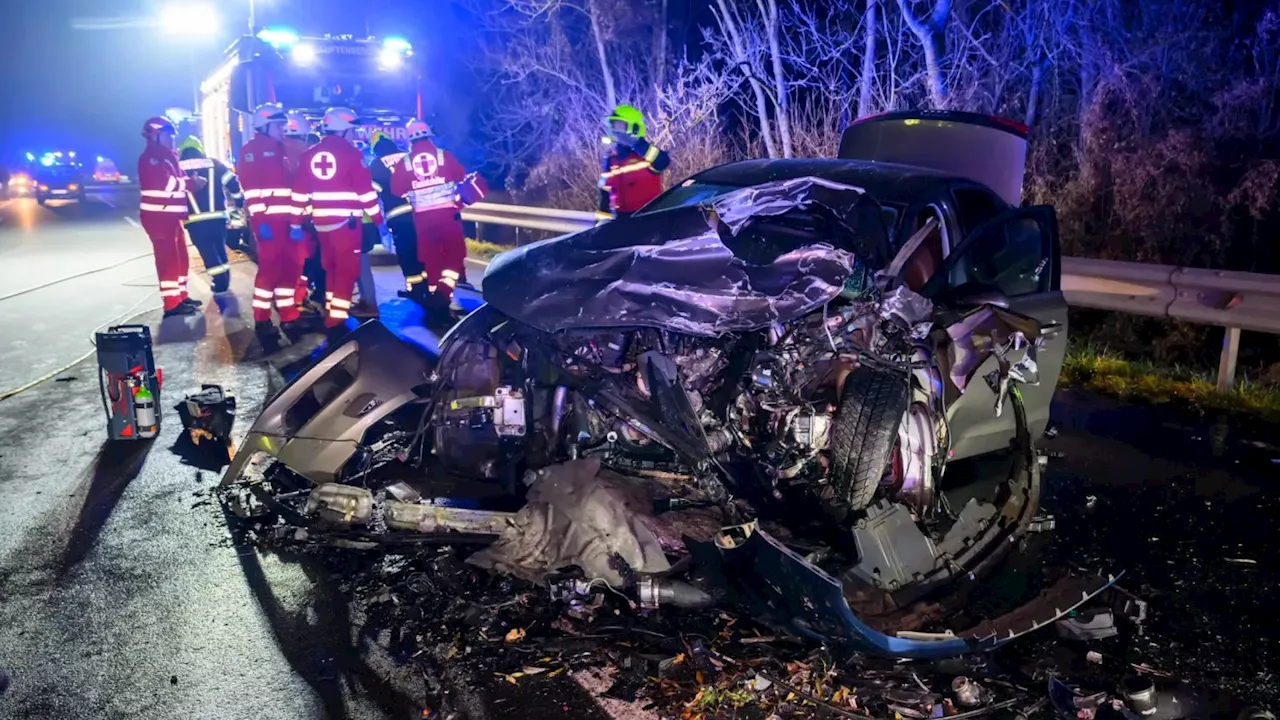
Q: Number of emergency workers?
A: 8